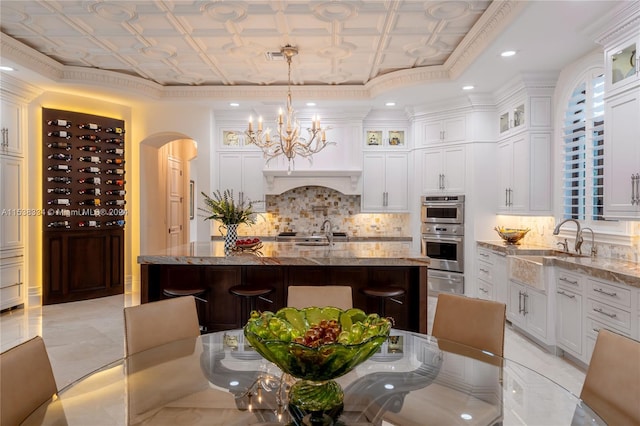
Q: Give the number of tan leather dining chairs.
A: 5